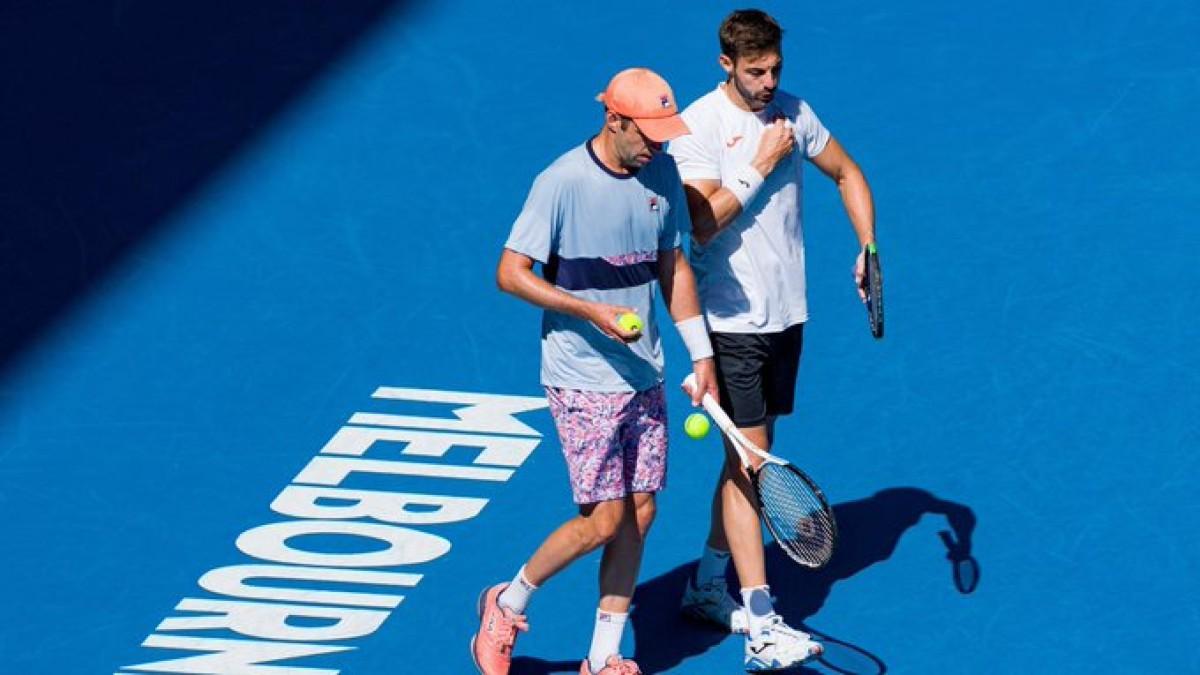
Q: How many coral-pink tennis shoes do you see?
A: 2